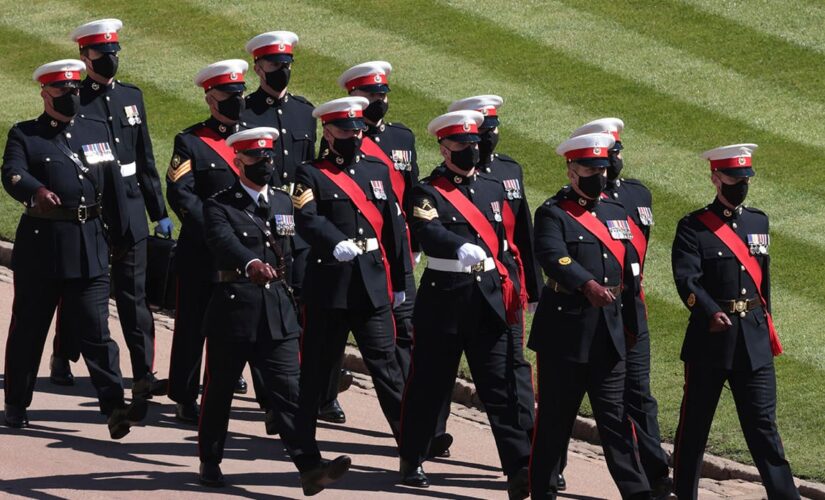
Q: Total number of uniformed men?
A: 12